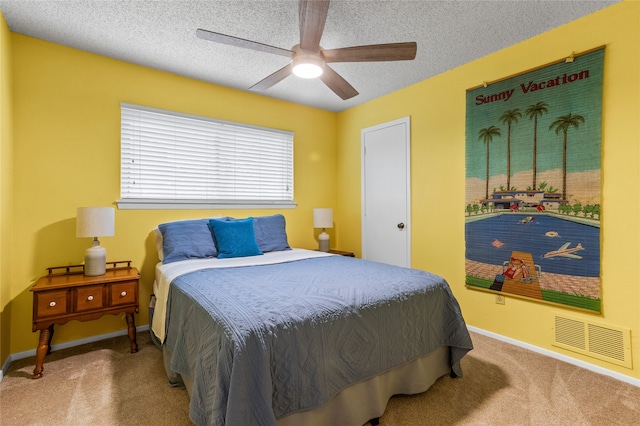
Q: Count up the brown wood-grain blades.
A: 5